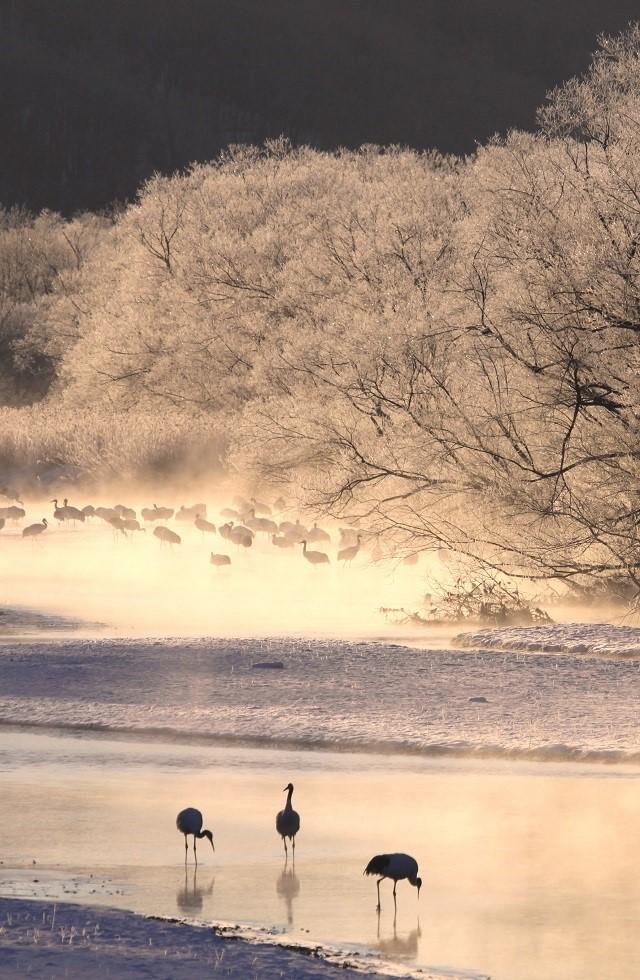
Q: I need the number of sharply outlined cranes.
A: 3